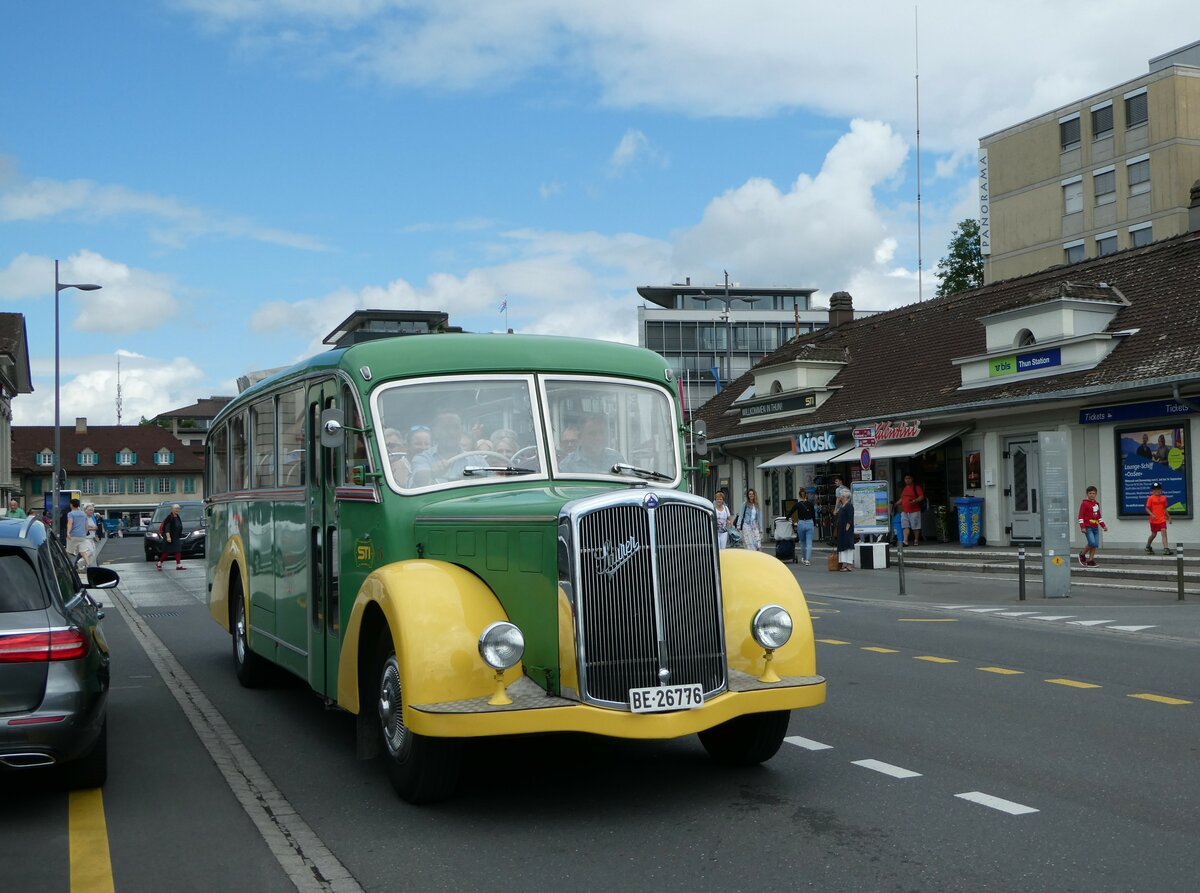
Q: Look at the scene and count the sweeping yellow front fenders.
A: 2